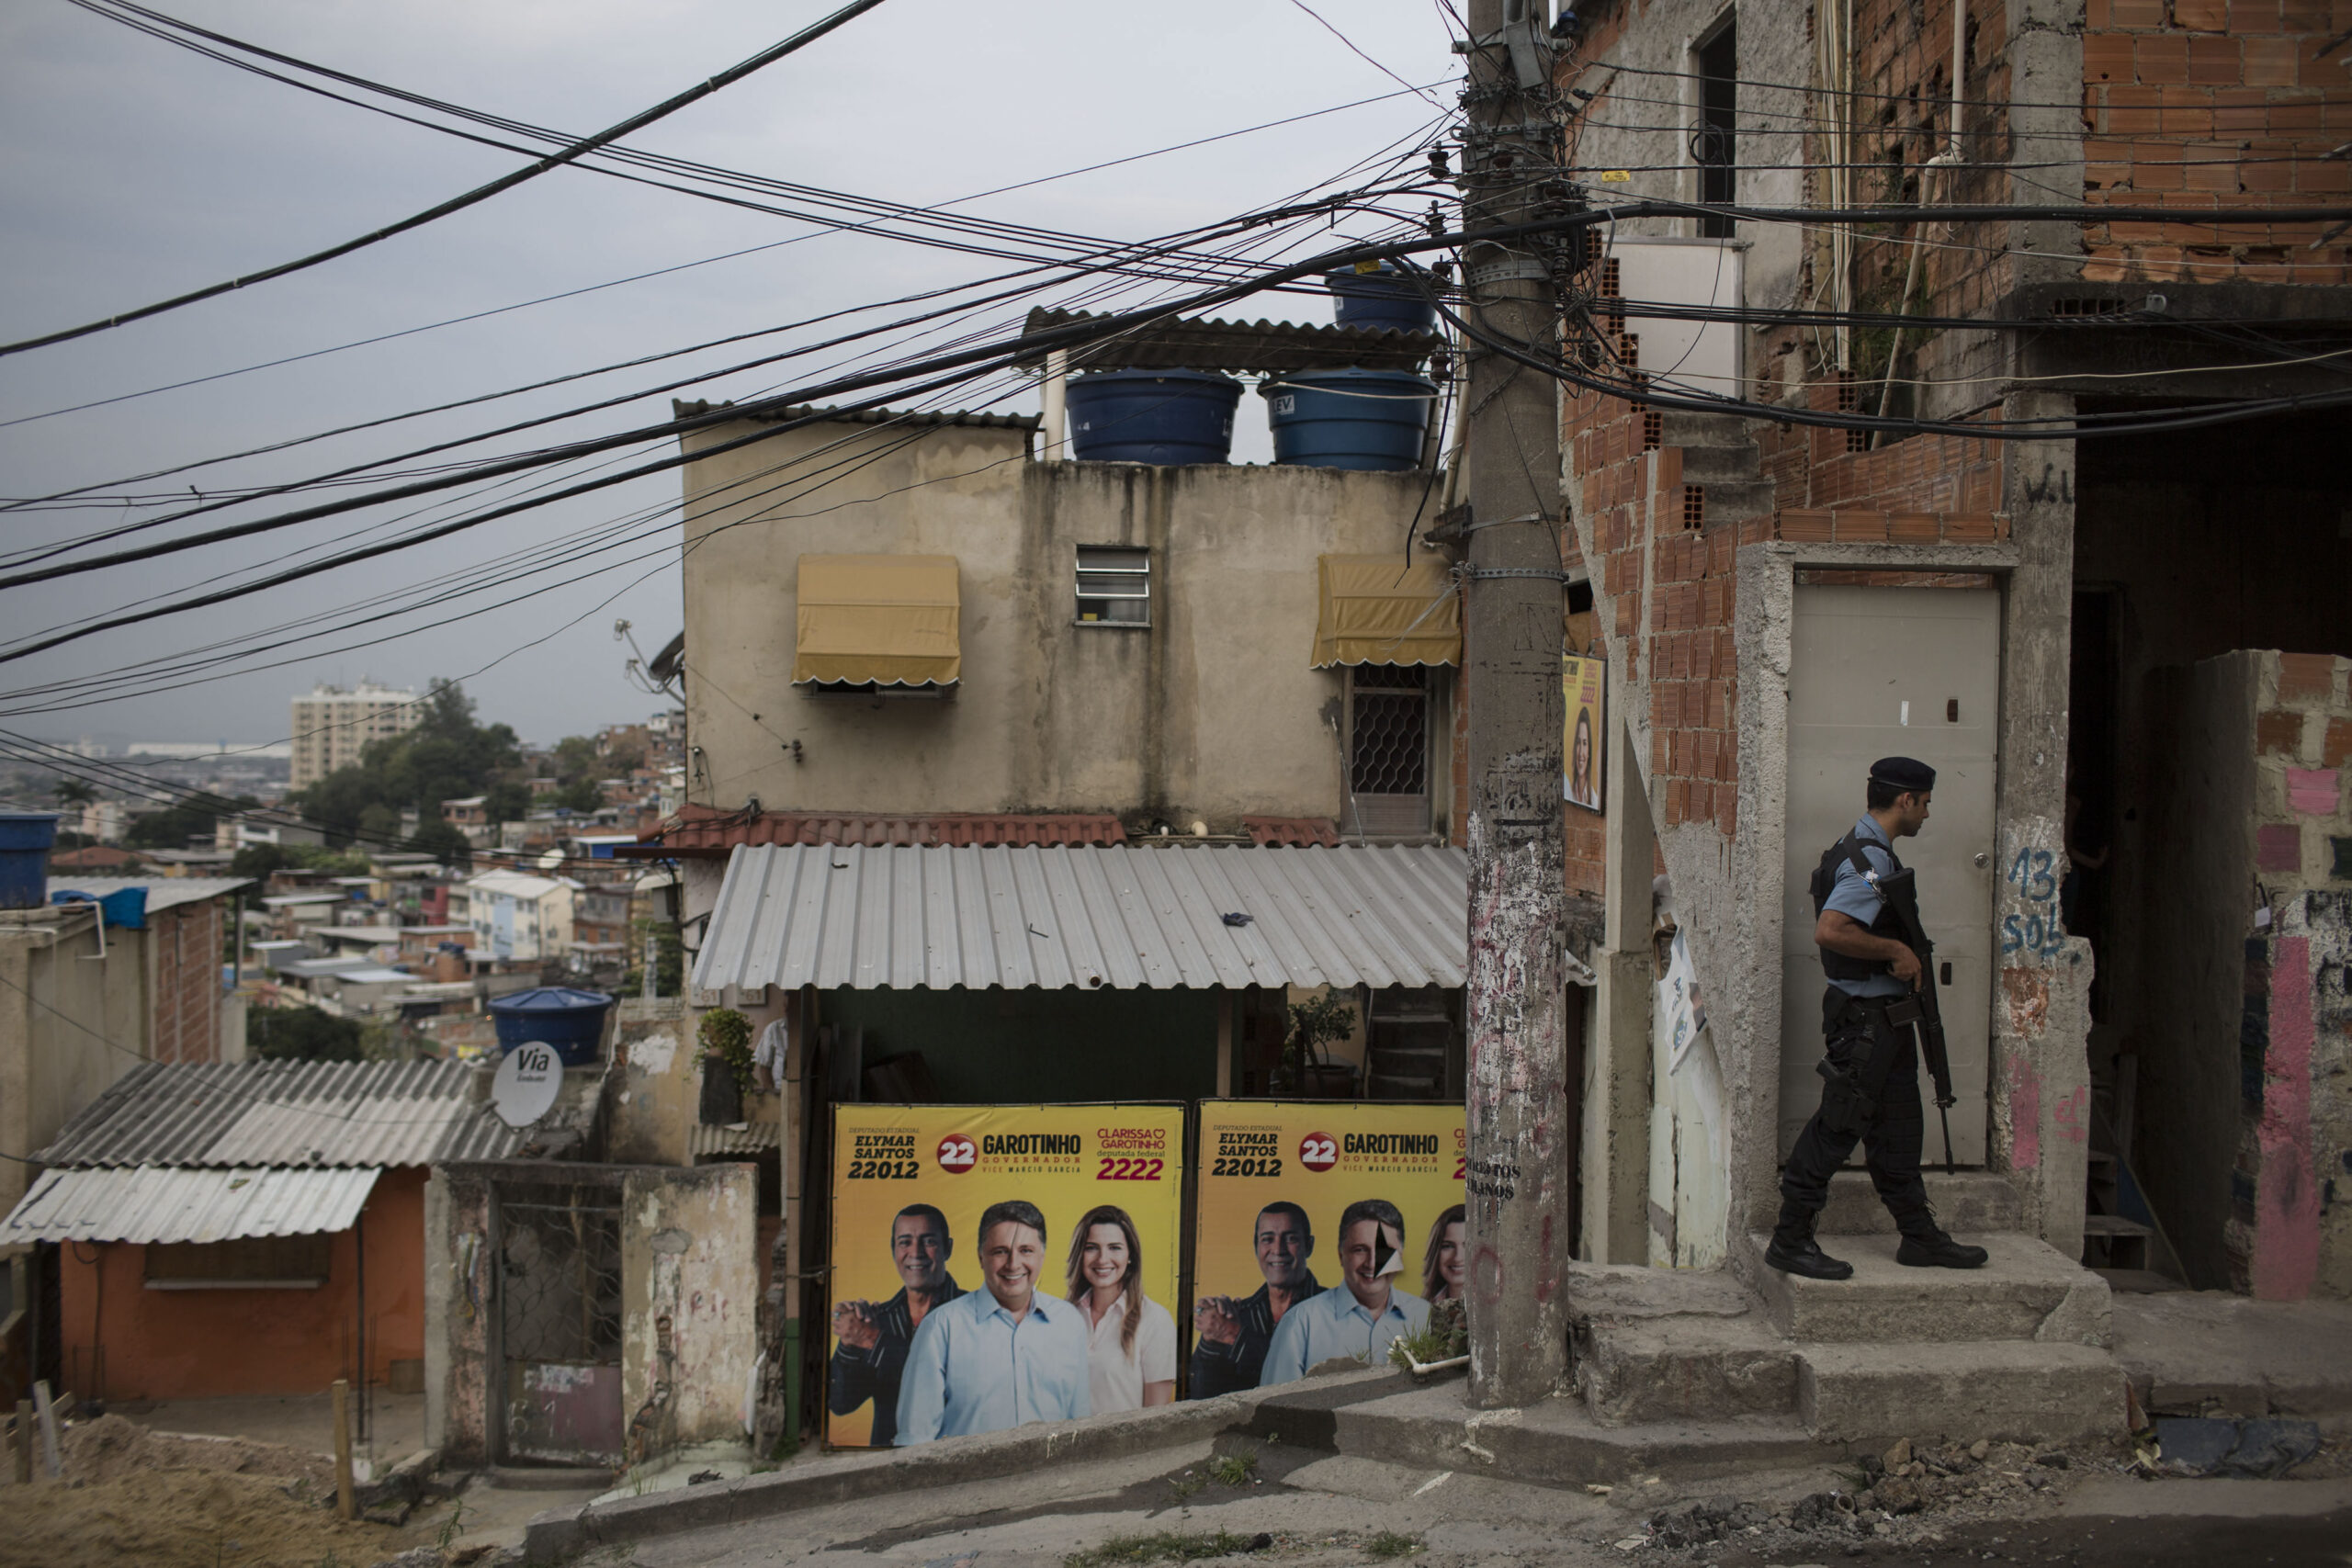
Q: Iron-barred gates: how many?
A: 2